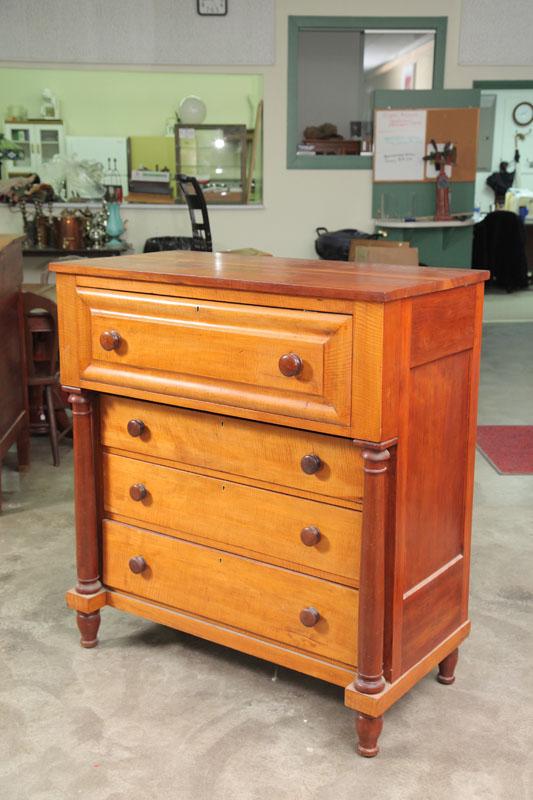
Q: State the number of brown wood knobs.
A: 8